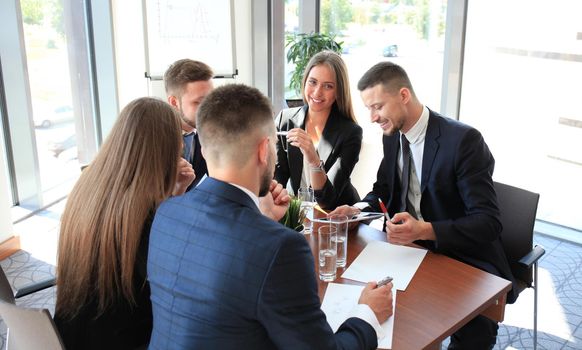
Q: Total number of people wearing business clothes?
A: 5